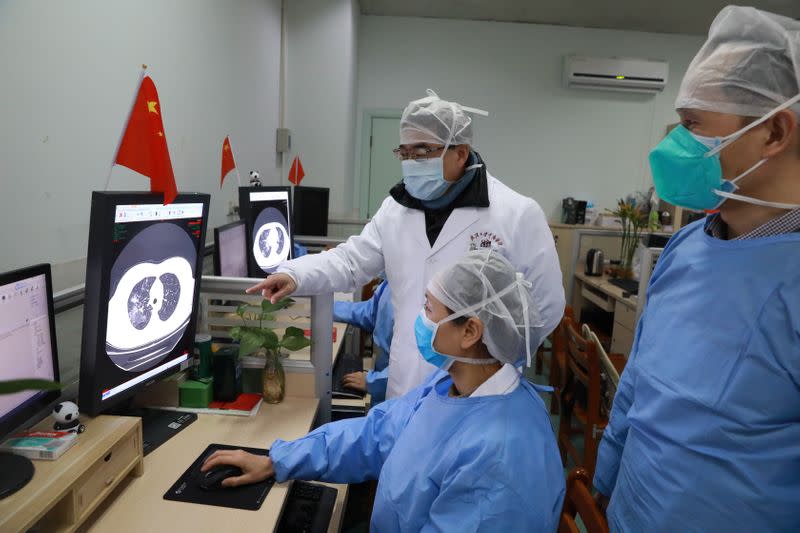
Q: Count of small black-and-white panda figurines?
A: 2